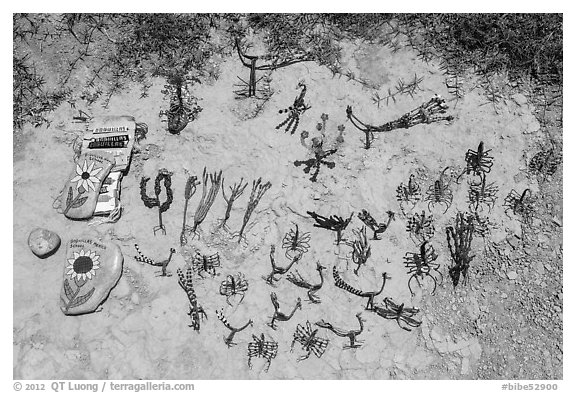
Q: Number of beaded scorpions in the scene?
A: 14